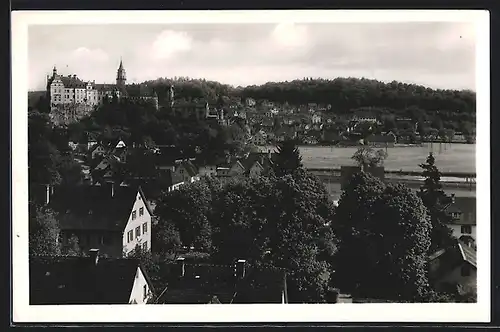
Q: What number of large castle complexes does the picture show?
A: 1